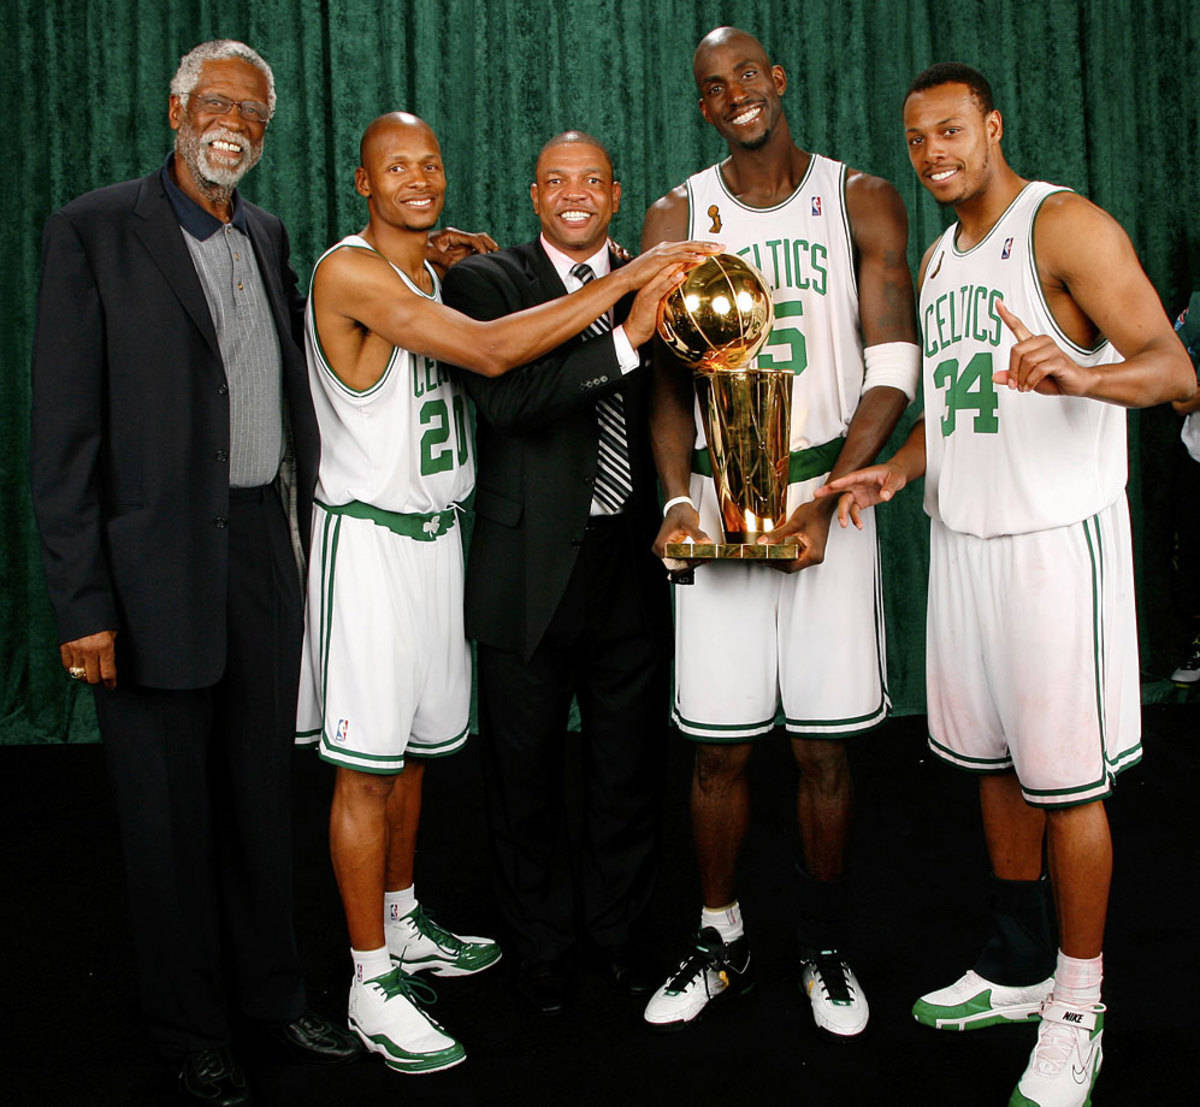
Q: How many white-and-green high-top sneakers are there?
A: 4